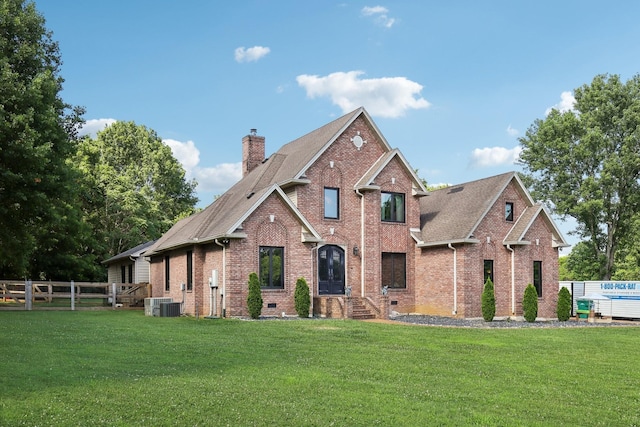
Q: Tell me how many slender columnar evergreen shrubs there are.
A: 5